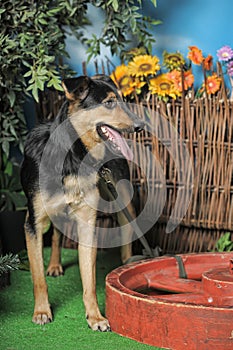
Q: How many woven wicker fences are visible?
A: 1